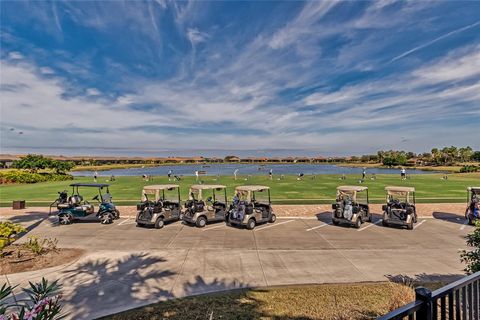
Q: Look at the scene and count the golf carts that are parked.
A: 7